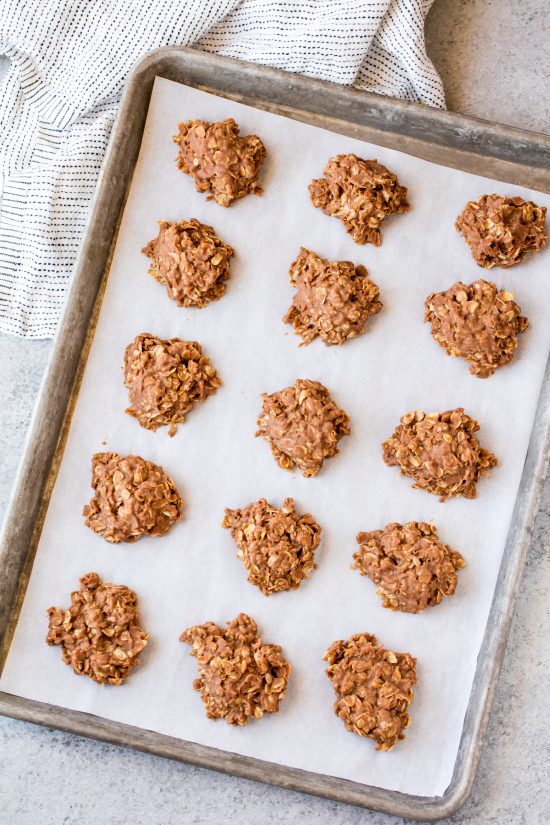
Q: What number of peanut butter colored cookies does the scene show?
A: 15